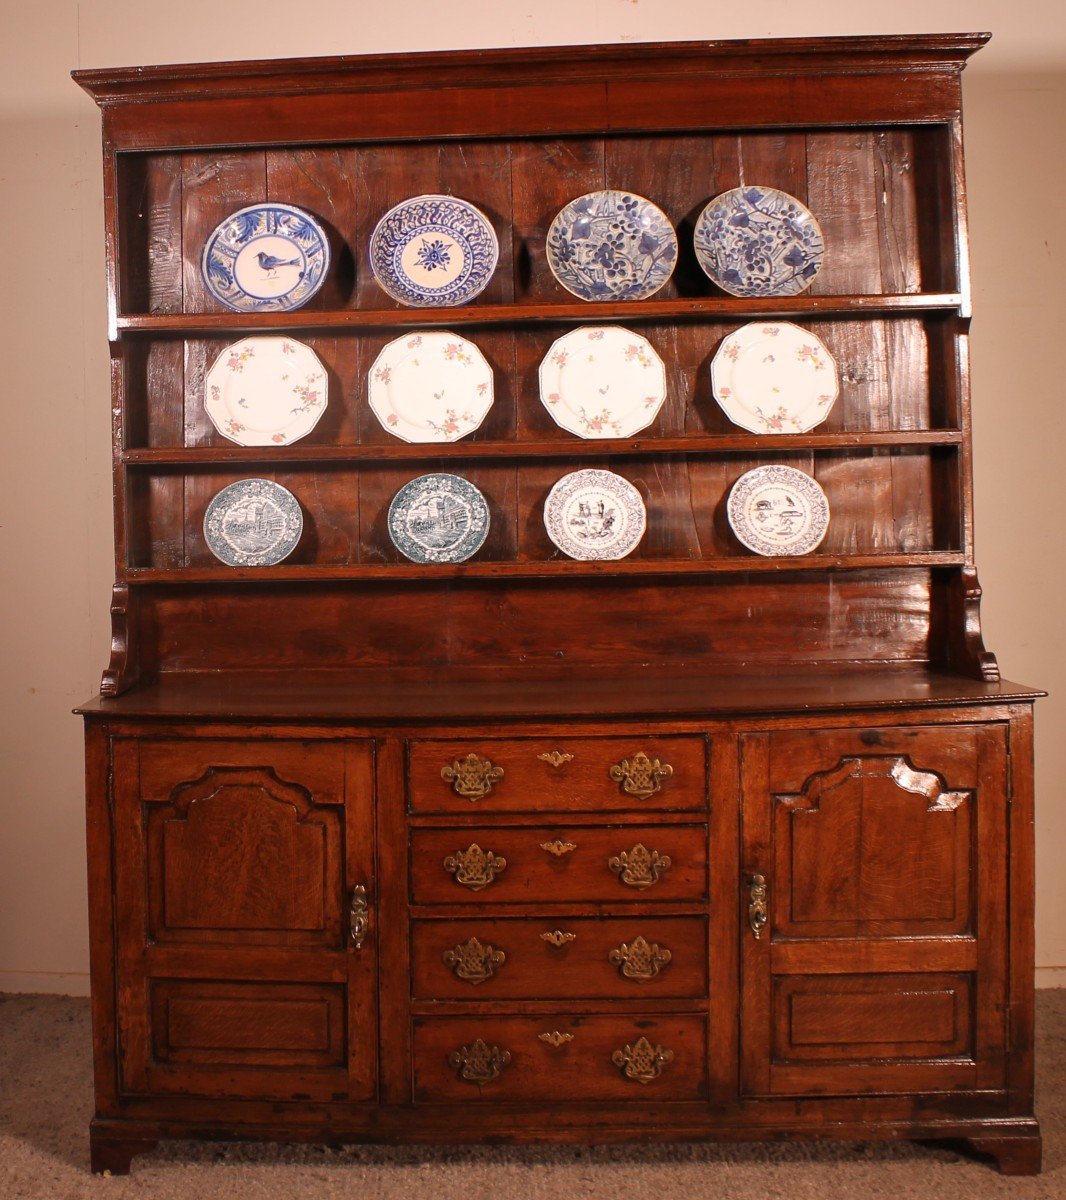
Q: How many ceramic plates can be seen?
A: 12